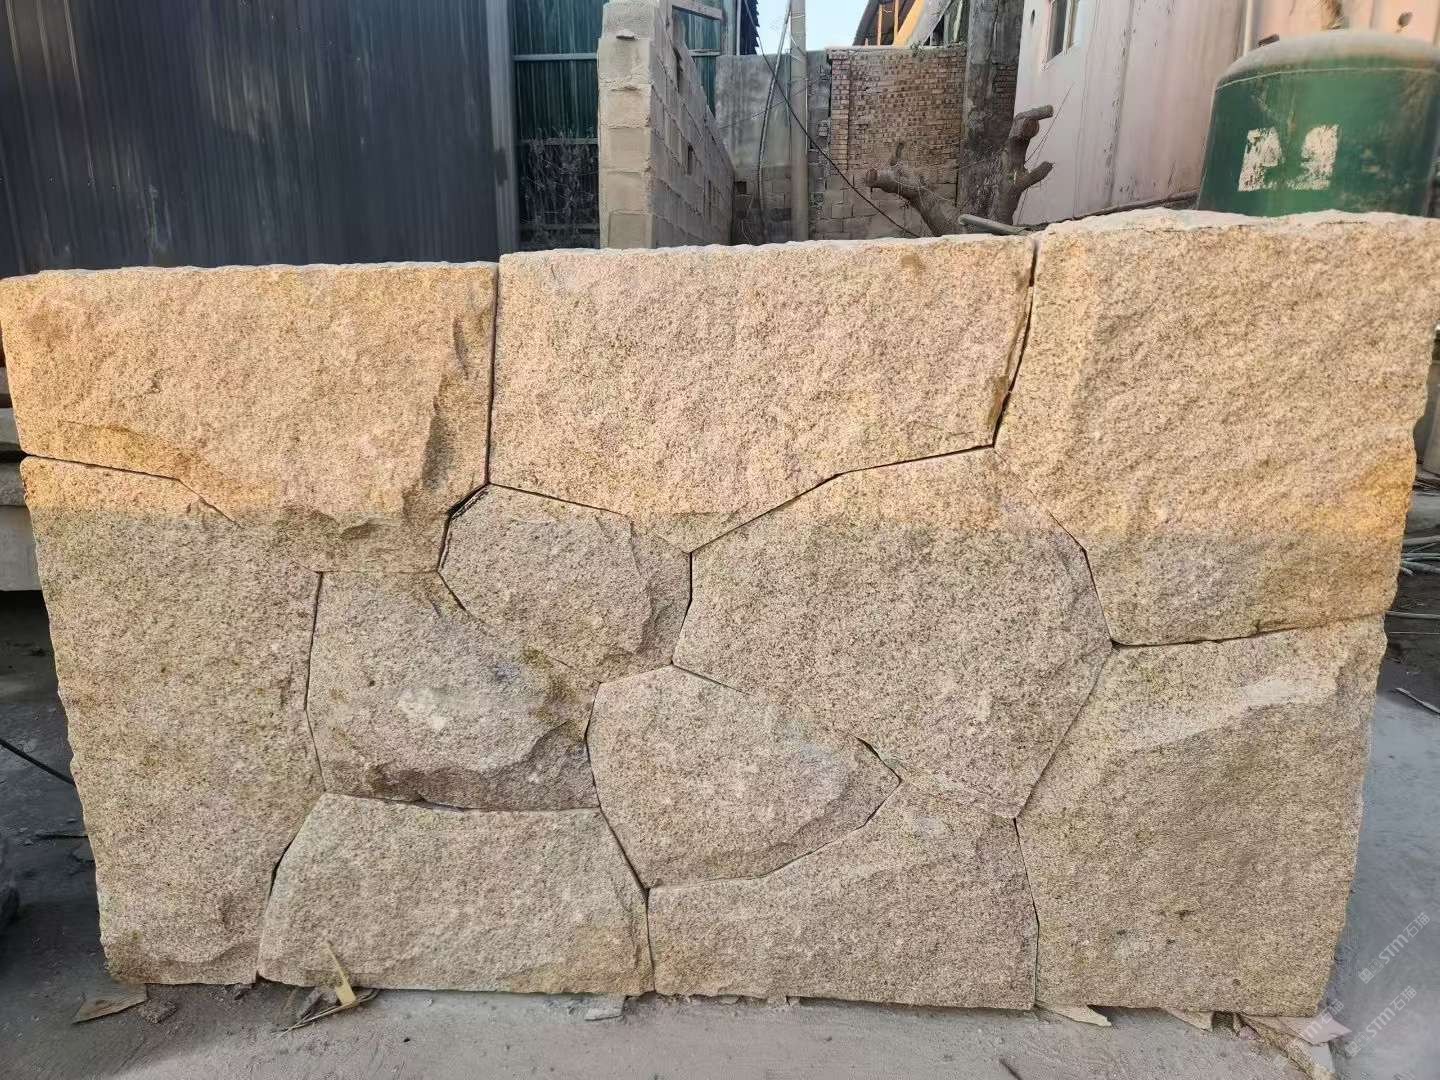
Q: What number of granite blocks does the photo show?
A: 11